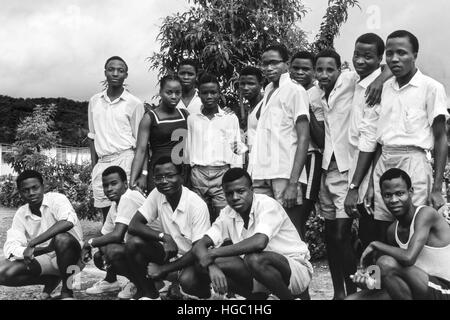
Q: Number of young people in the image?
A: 15